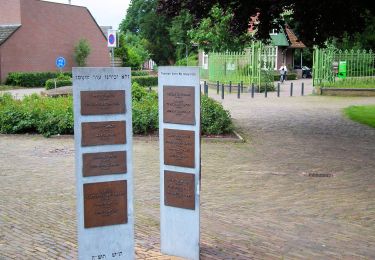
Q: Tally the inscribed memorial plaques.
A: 7